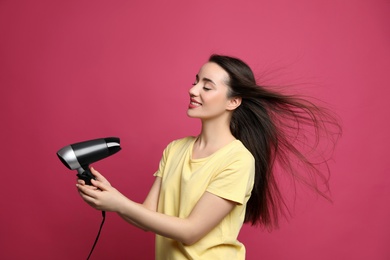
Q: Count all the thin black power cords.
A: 1